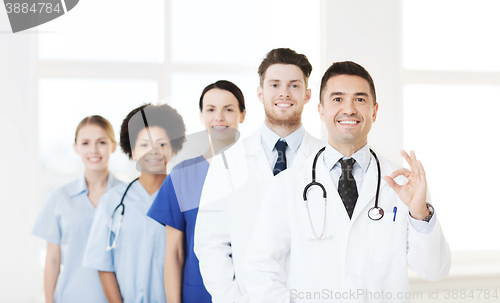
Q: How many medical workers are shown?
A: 5